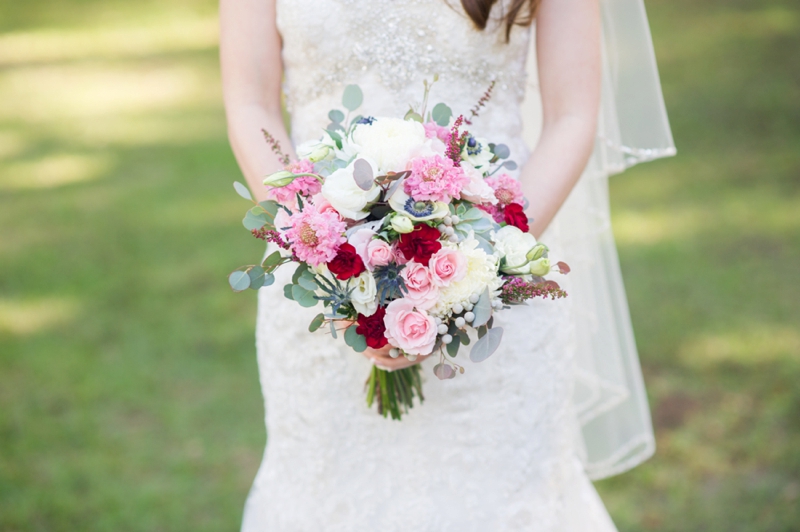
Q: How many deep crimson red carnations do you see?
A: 4